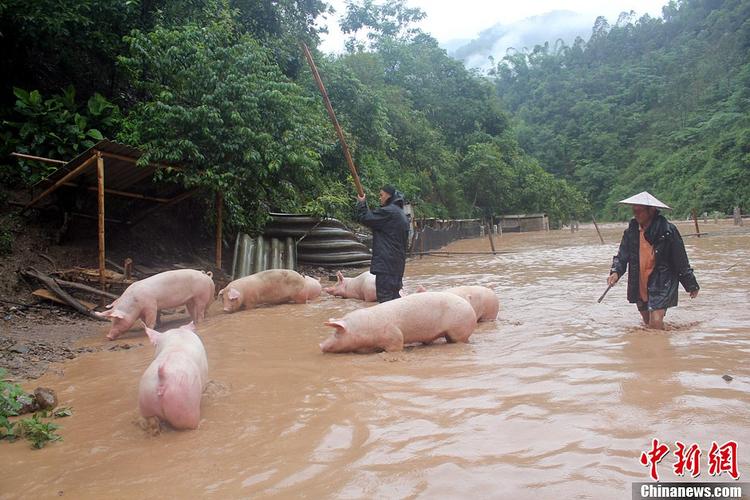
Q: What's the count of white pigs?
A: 7